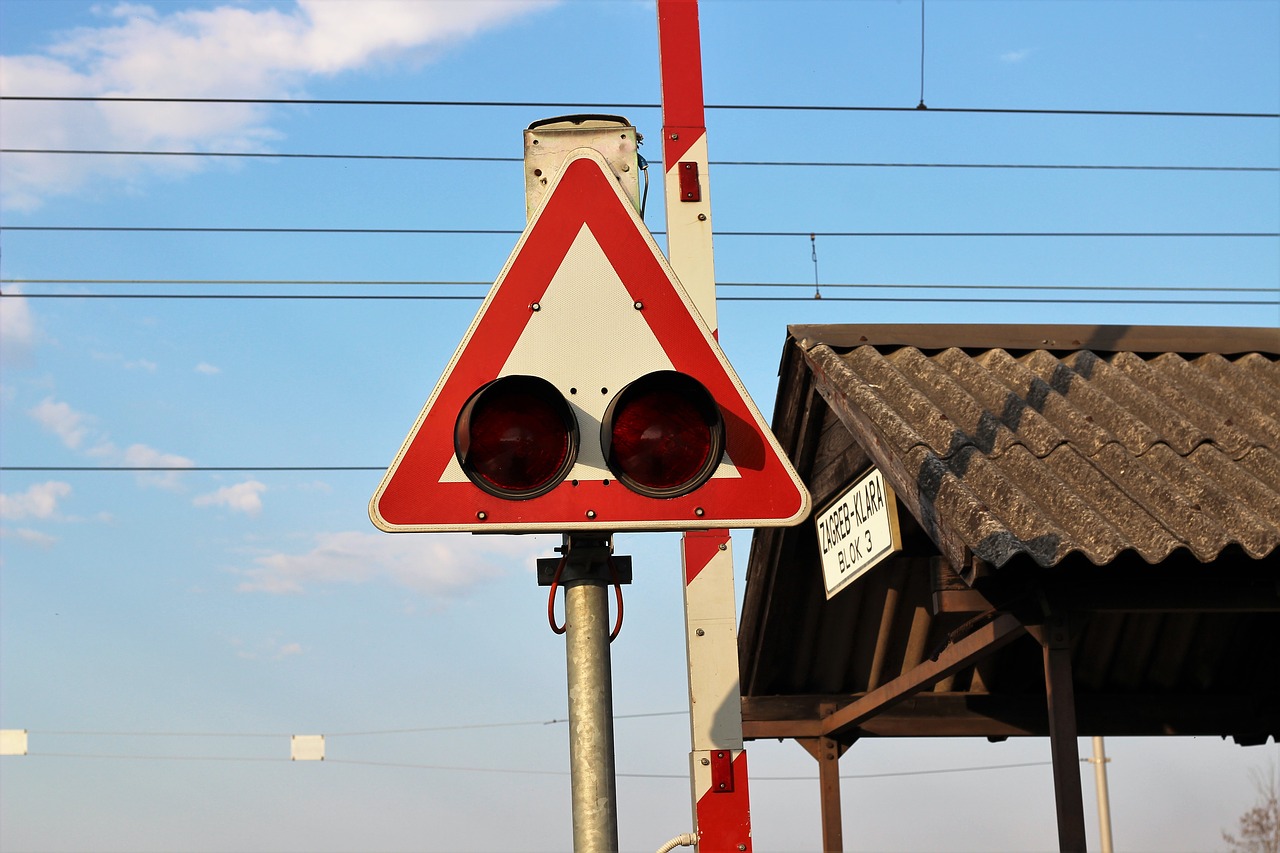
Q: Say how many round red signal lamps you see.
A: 2